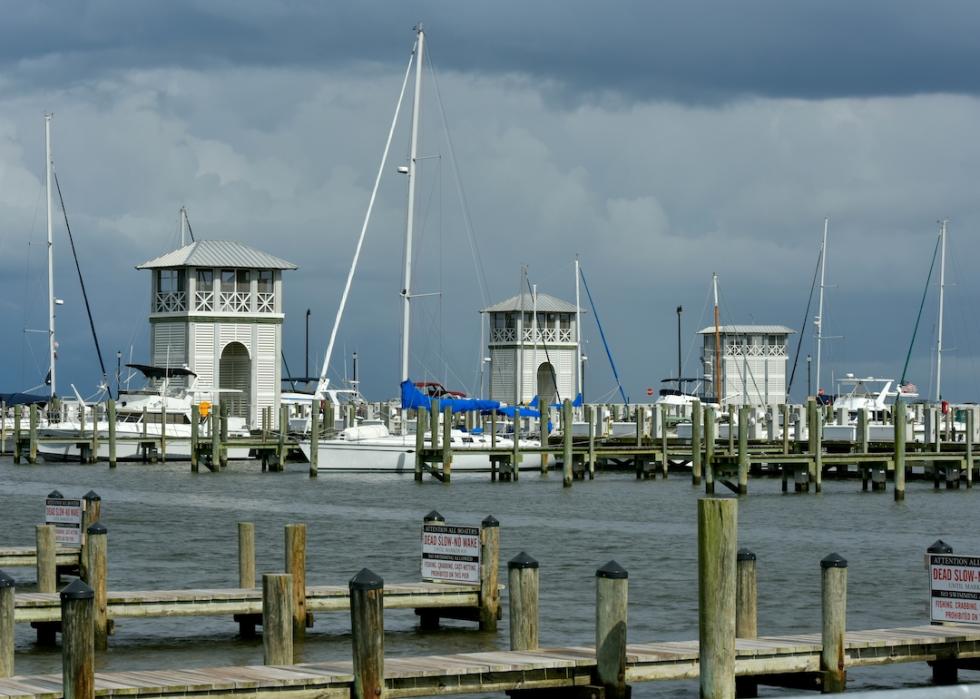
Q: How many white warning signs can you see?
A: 3